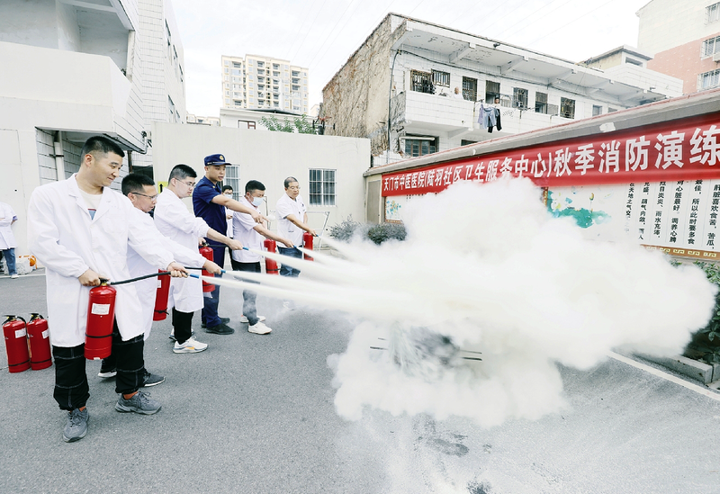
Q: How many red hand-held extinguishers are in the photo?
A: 7